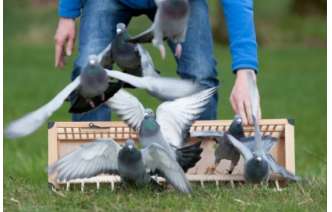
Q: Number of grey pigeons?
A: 7